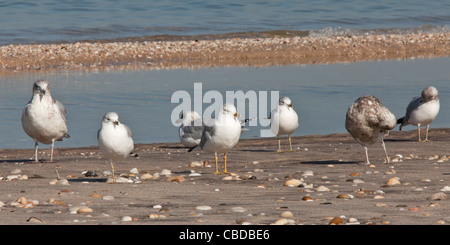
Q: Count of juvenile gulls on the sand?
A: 1